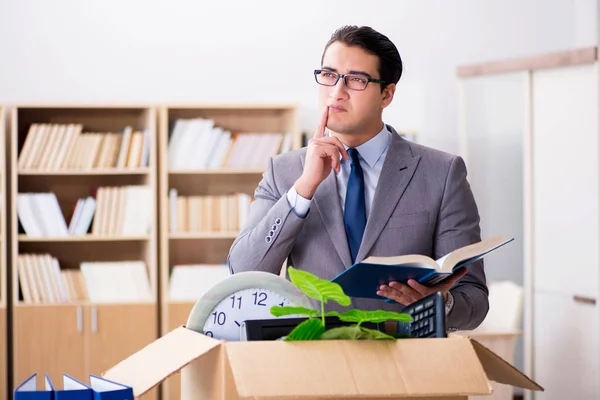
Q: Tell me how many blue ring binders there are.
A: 3